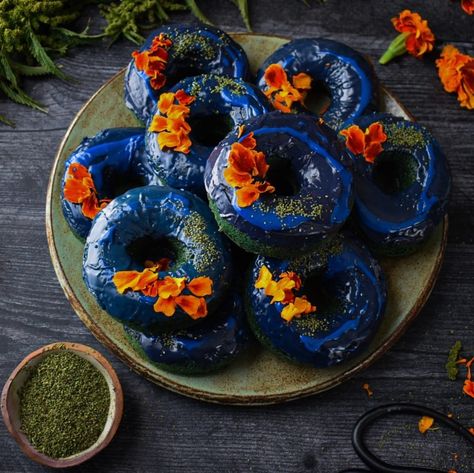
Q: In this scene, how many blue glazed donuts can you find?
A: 9